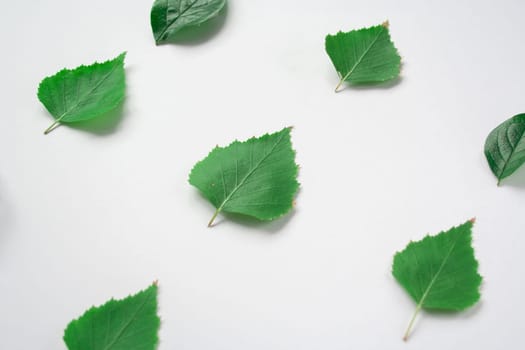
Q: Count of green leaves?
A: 7